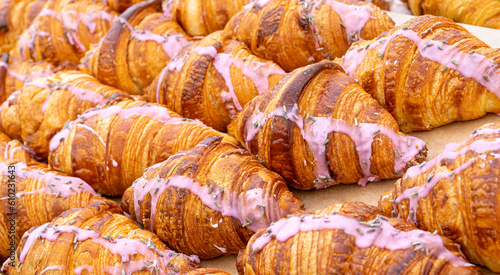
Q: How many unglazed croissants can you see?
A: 1